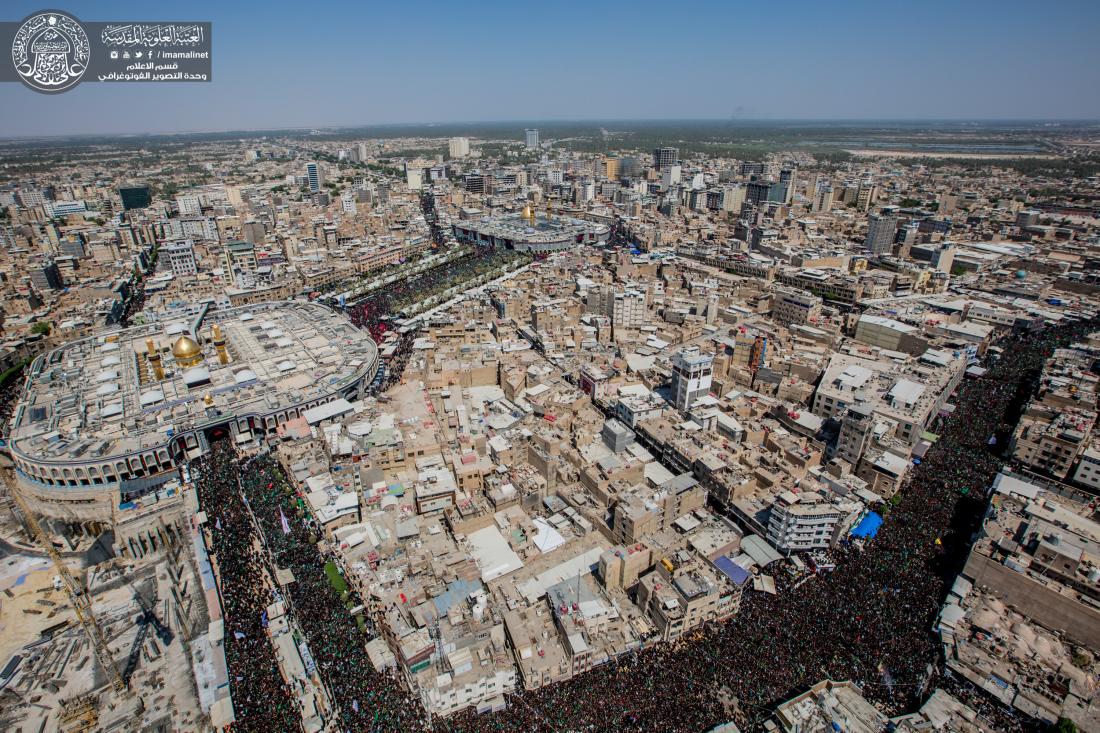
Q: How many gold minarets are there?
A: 4